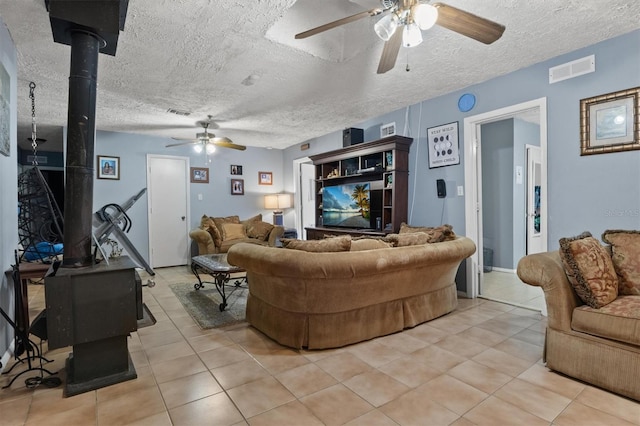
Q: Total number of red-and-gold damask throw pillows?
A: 2